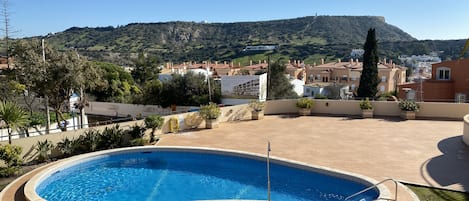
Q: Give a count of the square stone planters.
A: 5